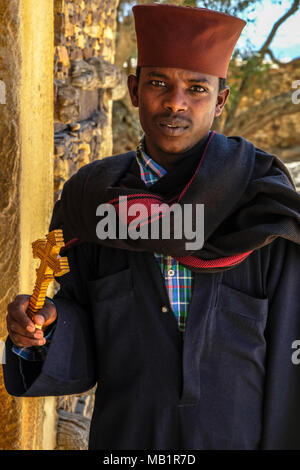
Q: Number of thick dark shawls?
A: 1